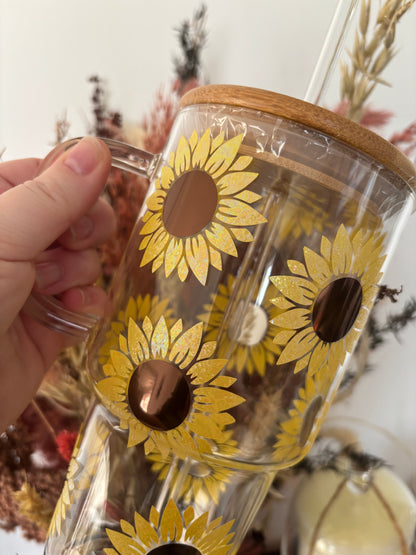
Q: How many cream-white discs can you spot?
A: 1